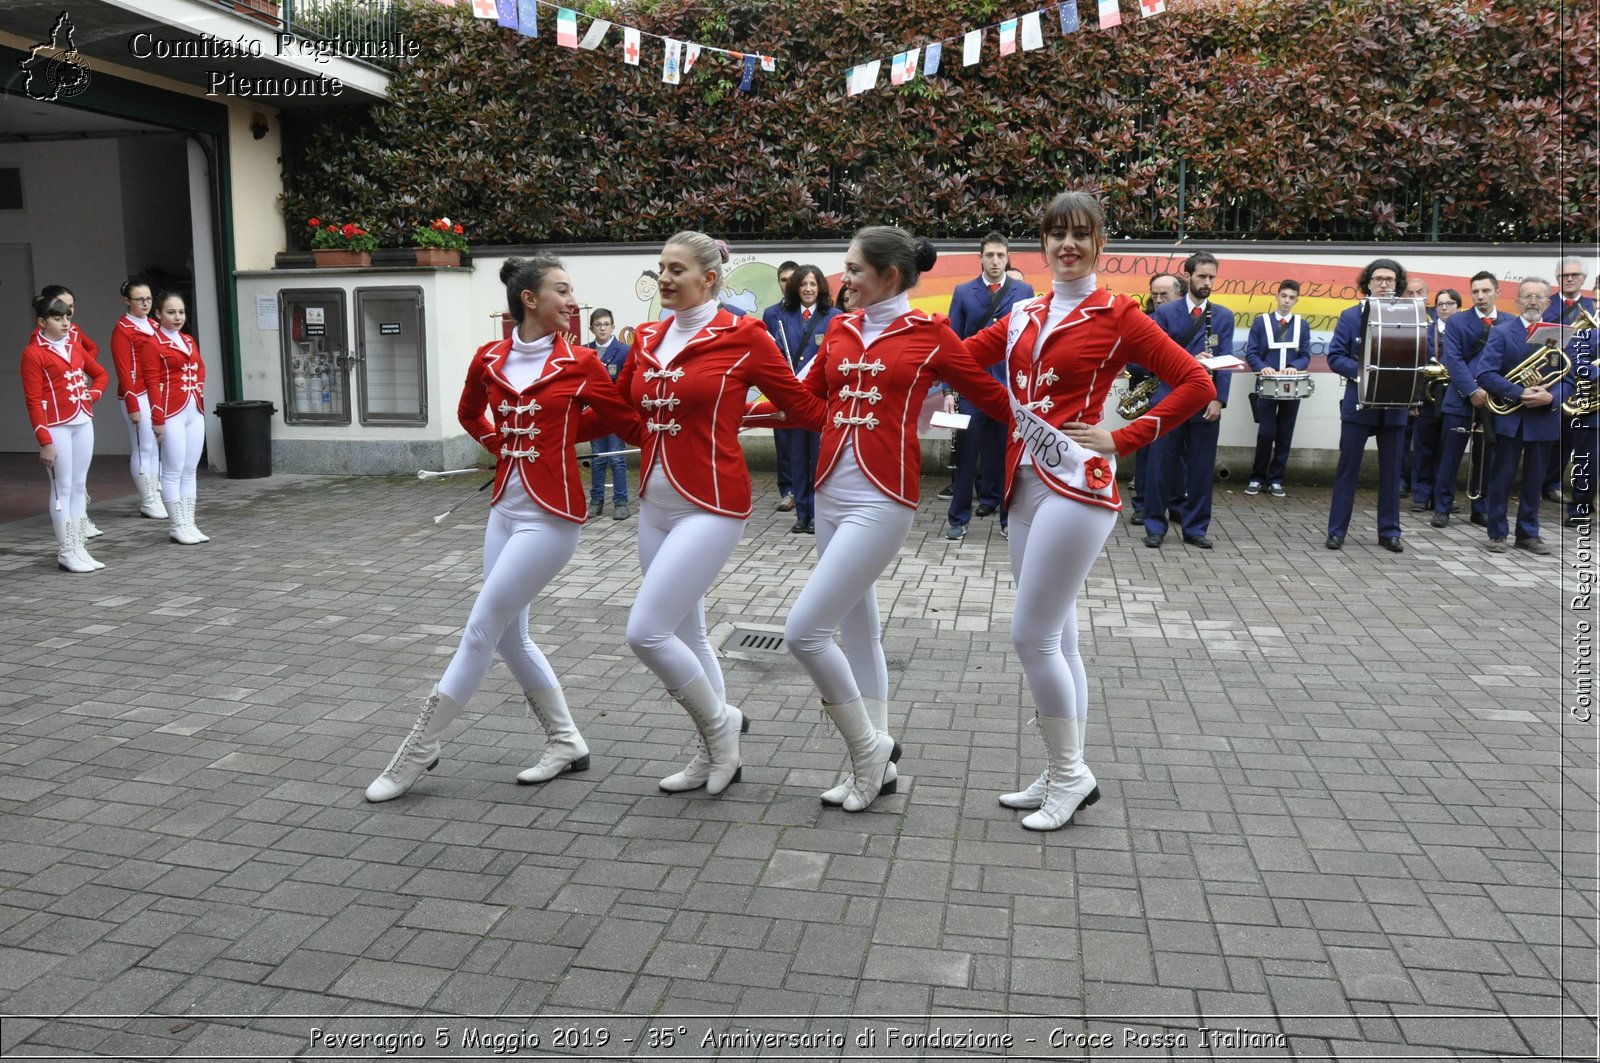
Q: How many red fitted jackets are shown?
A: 8